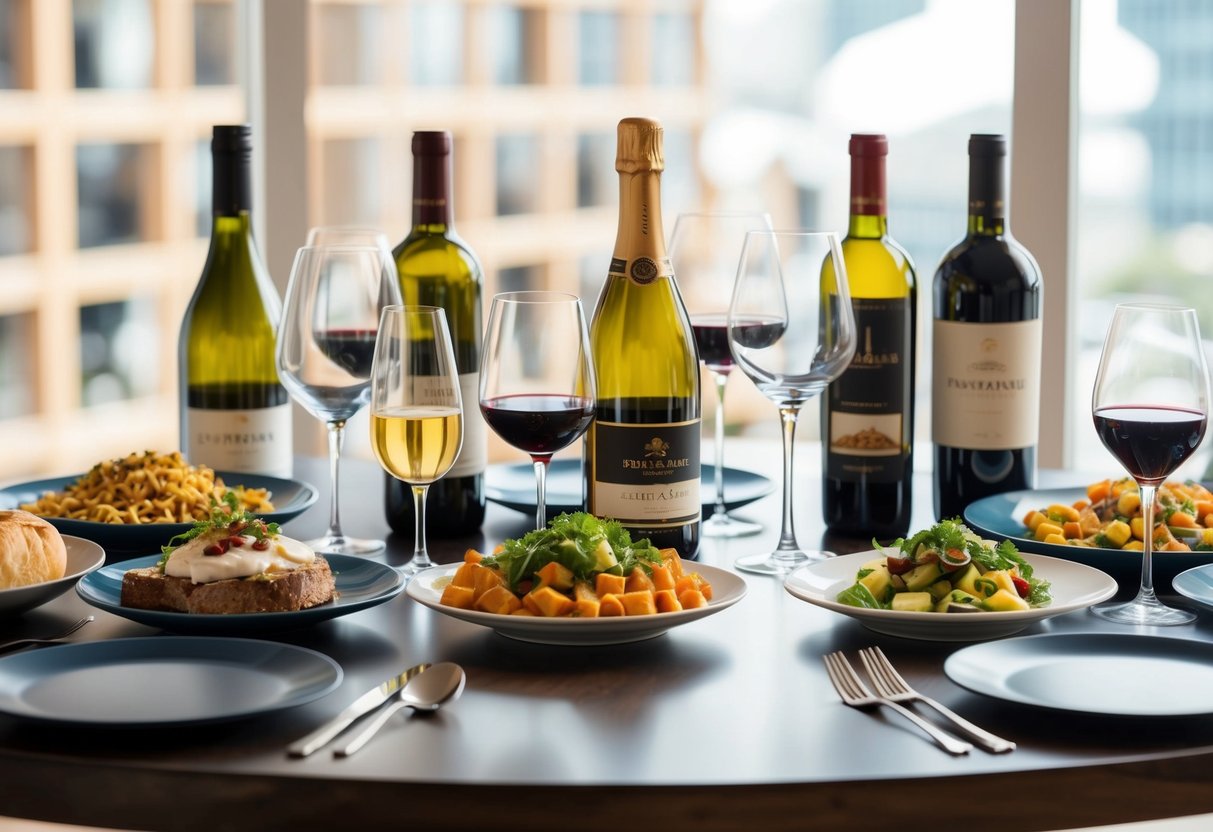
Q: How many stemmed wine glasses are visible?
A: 7